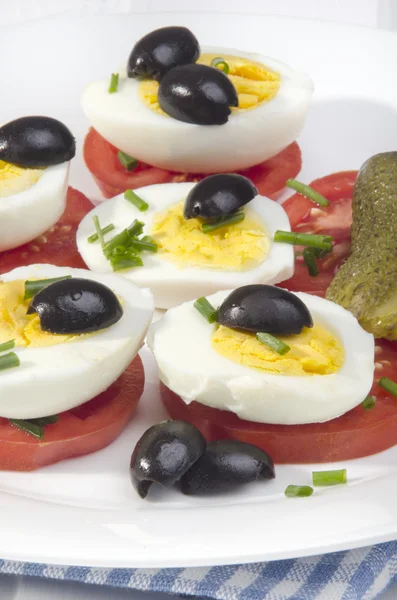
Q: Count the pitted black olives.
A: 8